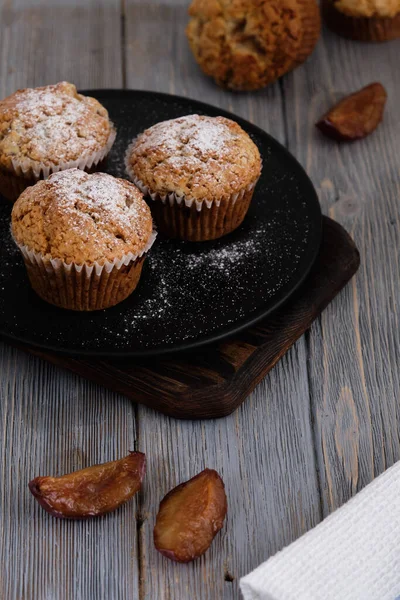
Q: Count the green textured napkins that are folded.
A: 0